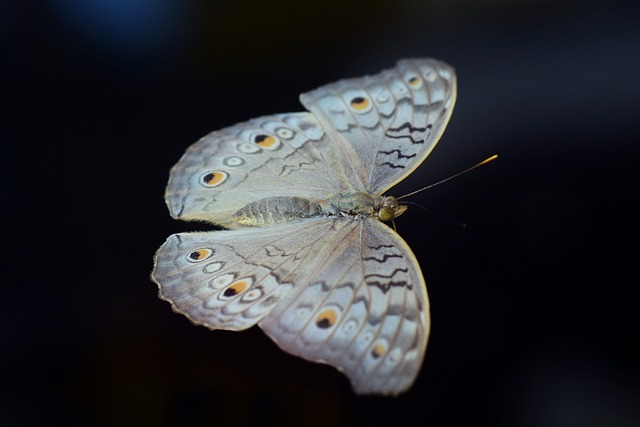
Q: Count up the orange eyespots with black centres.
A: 8